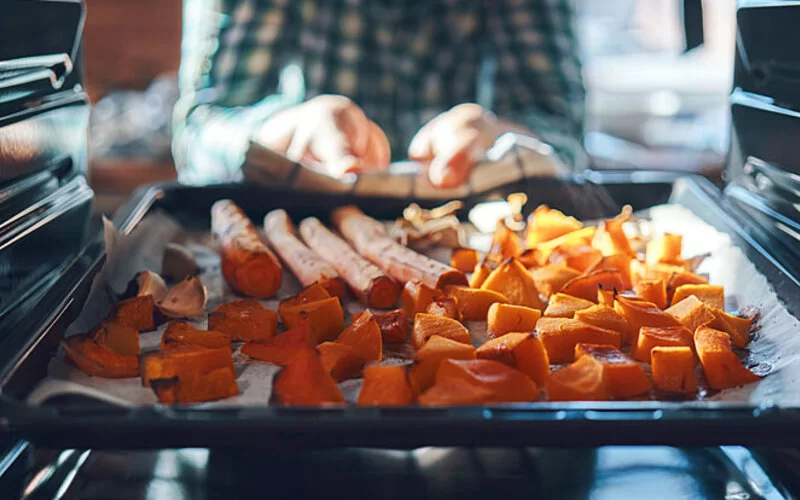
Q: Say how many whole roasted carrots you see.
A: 4